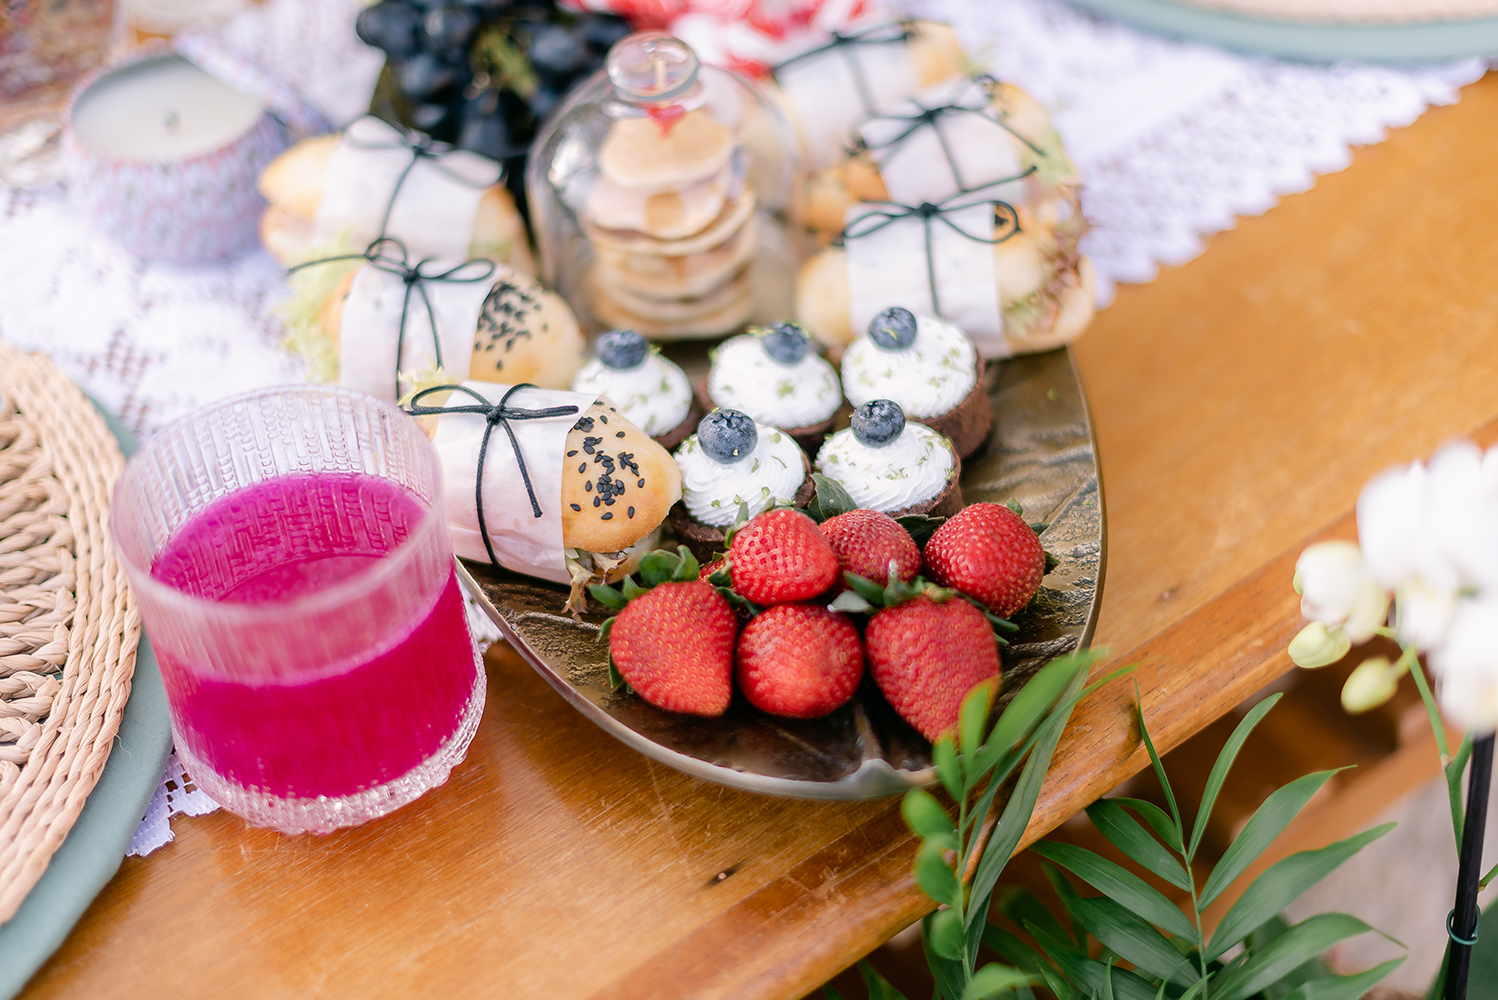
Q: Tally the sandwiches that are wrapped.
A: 6